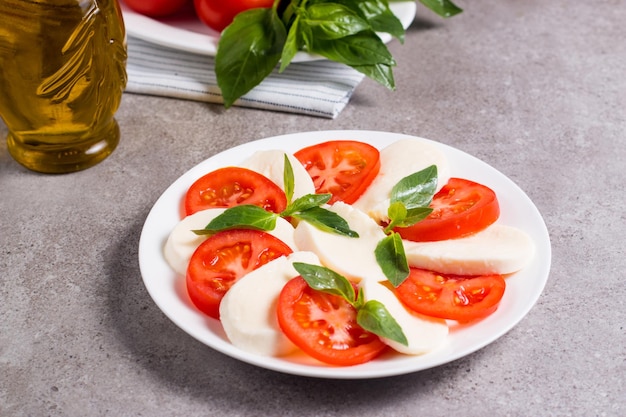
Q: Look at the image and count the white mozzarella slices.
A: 7